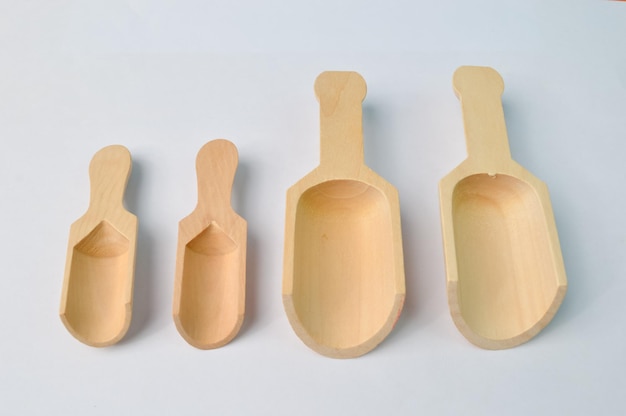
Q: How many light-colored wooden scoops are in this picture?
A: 4